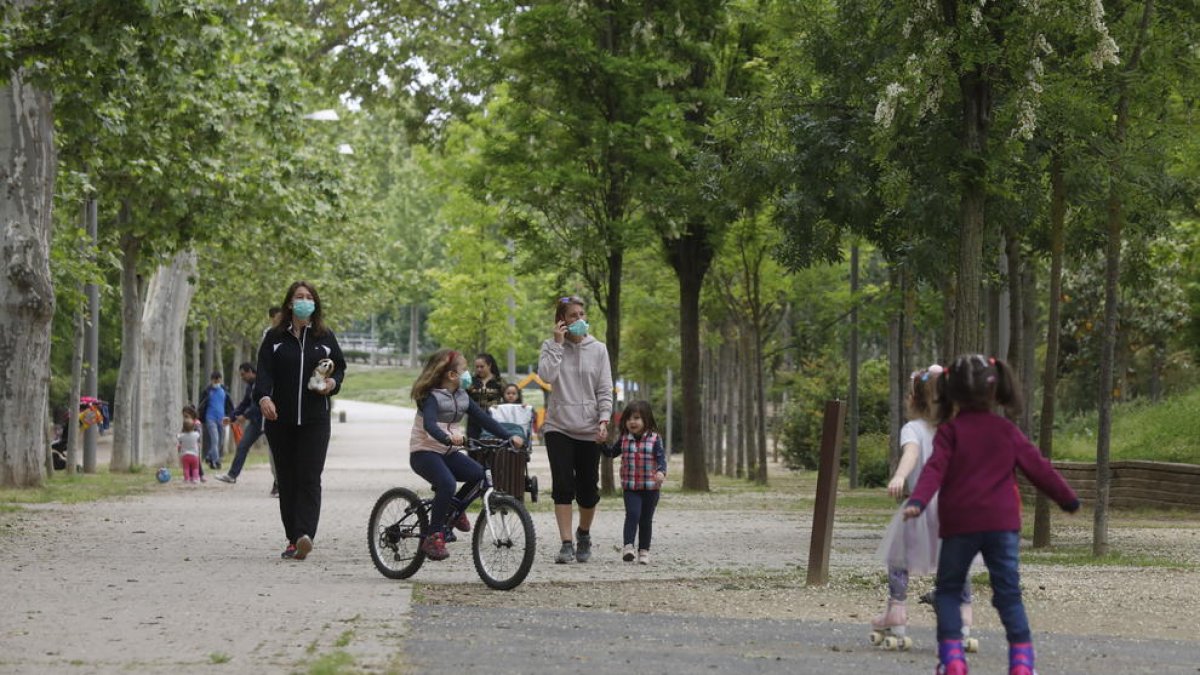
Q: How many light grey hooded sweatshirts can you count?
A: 1